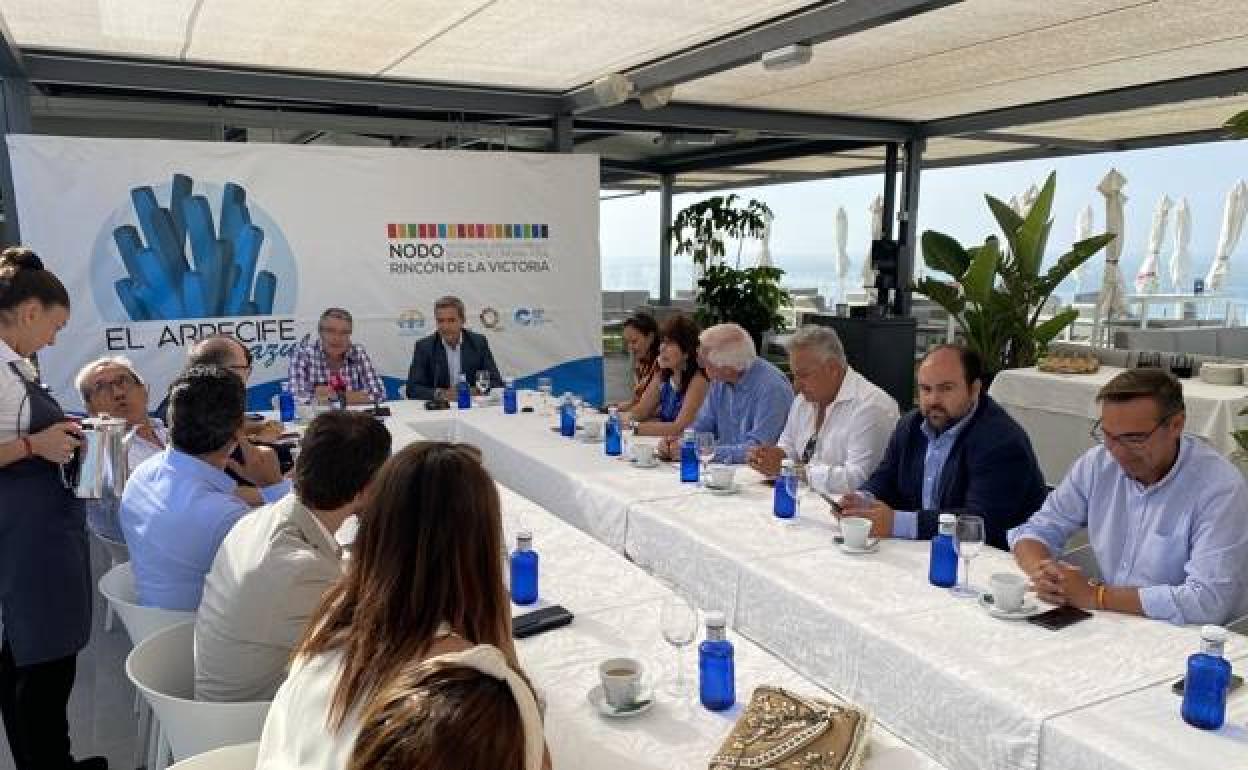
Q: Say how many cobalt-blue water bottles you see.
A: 11